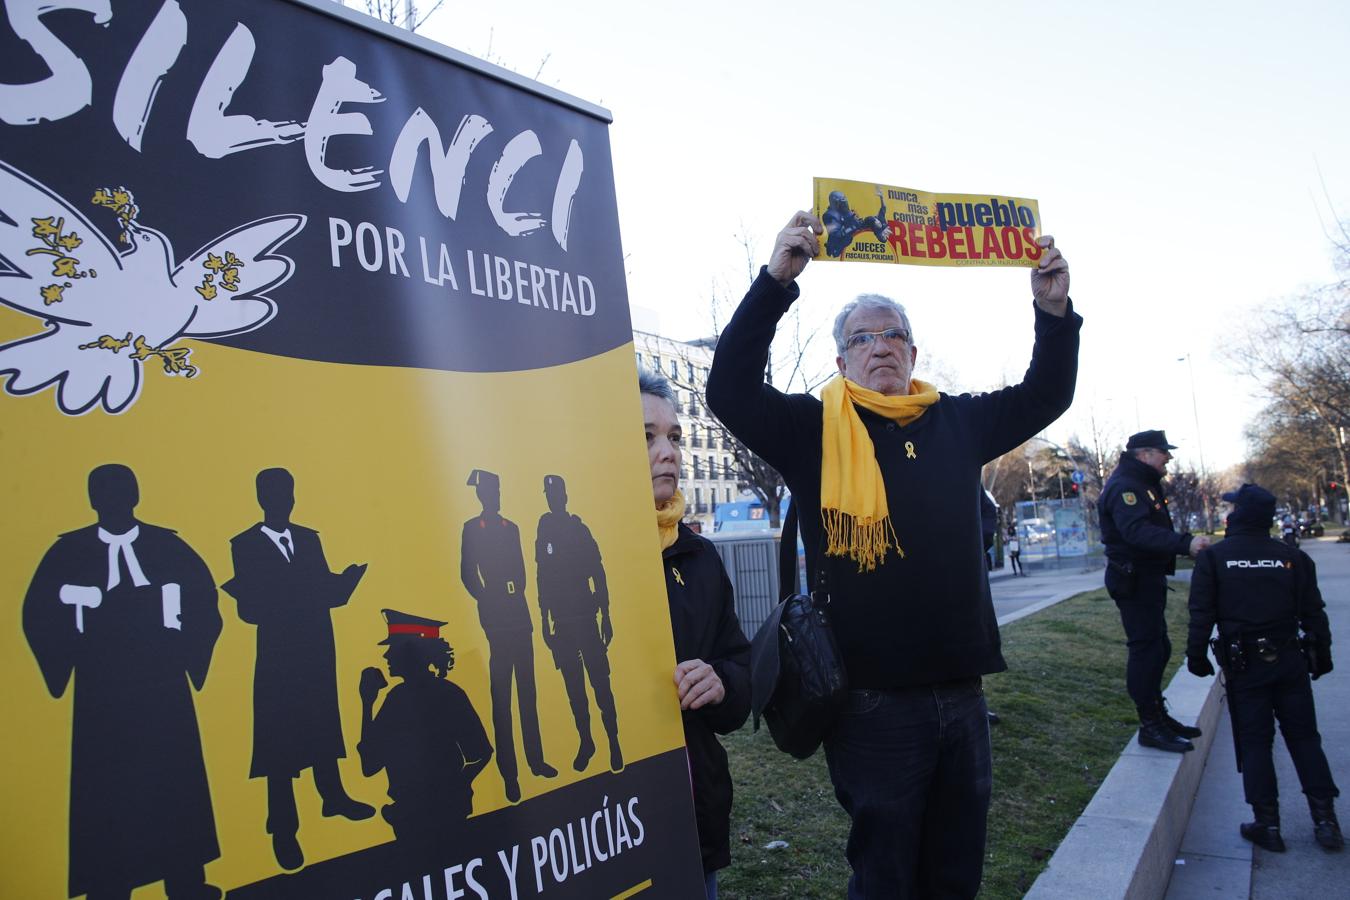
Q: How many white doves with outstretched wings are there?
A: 1